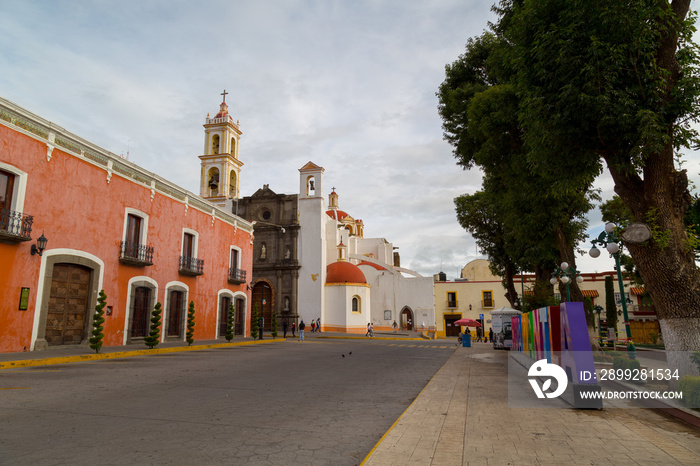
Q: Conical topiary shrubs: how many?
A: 6